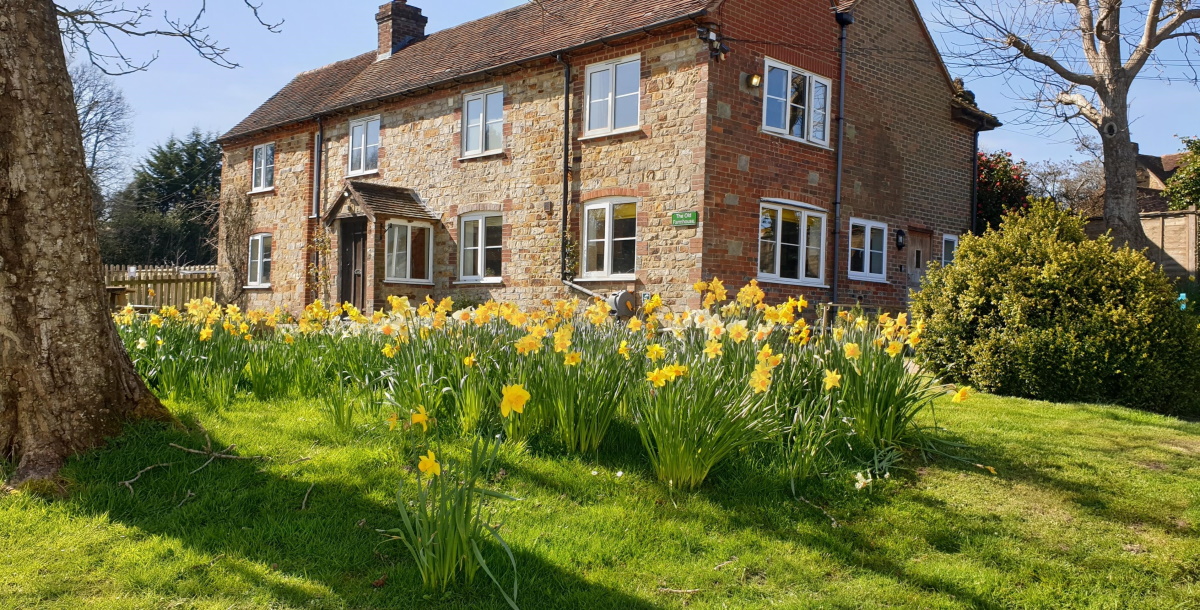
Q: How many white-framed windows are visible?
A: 12